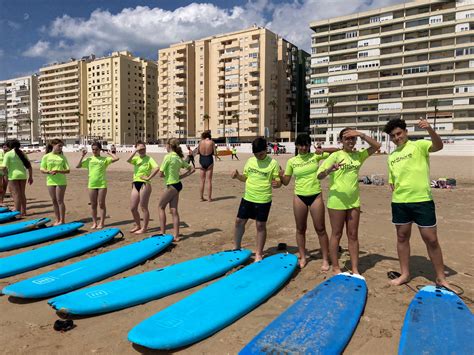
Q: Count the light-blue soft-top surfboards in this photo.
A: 8